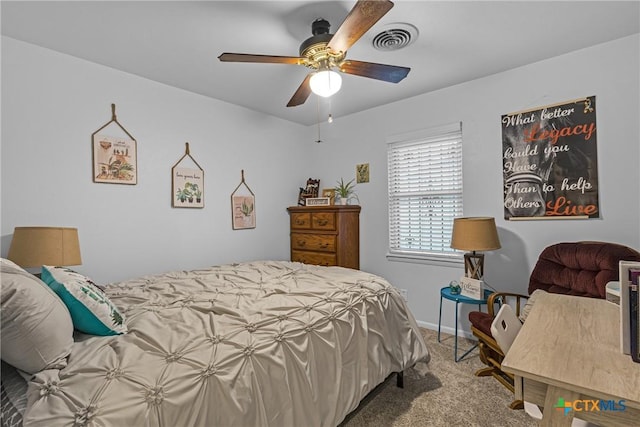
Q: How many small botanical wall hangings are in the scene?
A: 3